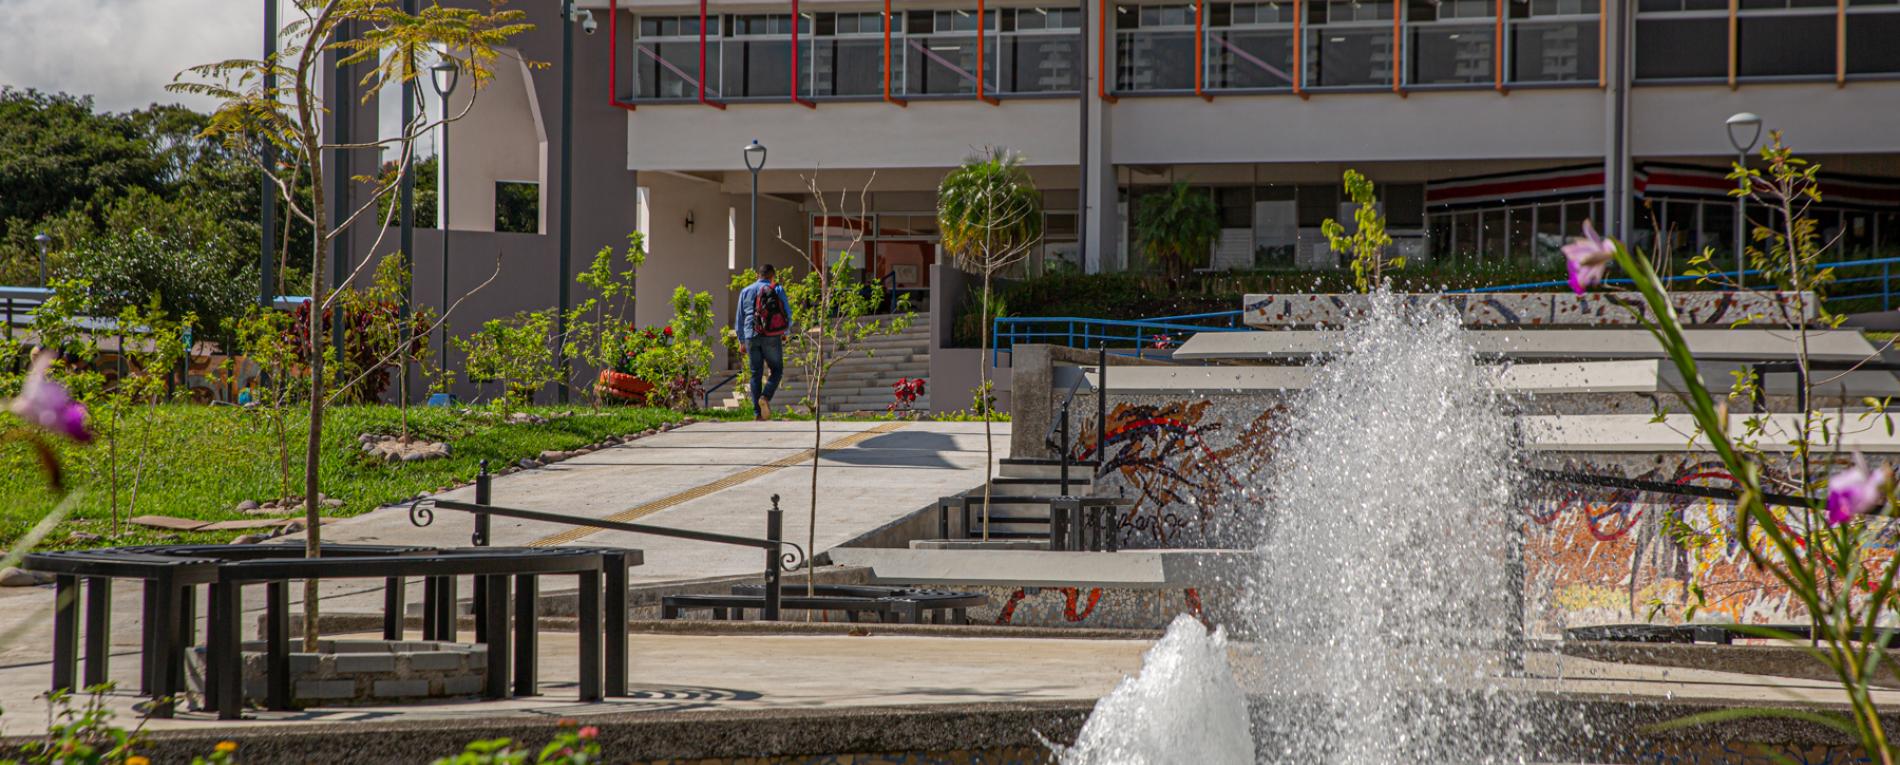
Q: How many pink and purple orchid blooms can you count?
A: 3